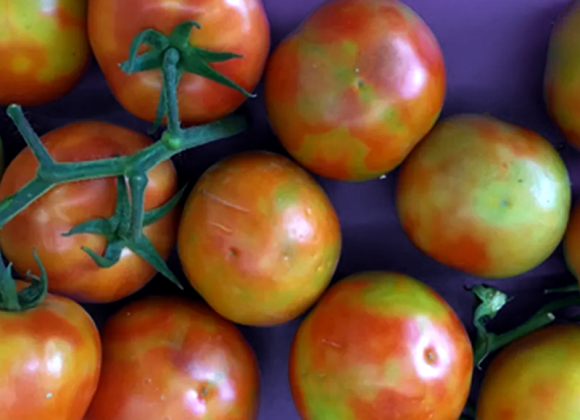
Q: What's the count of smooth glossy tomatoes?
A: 12